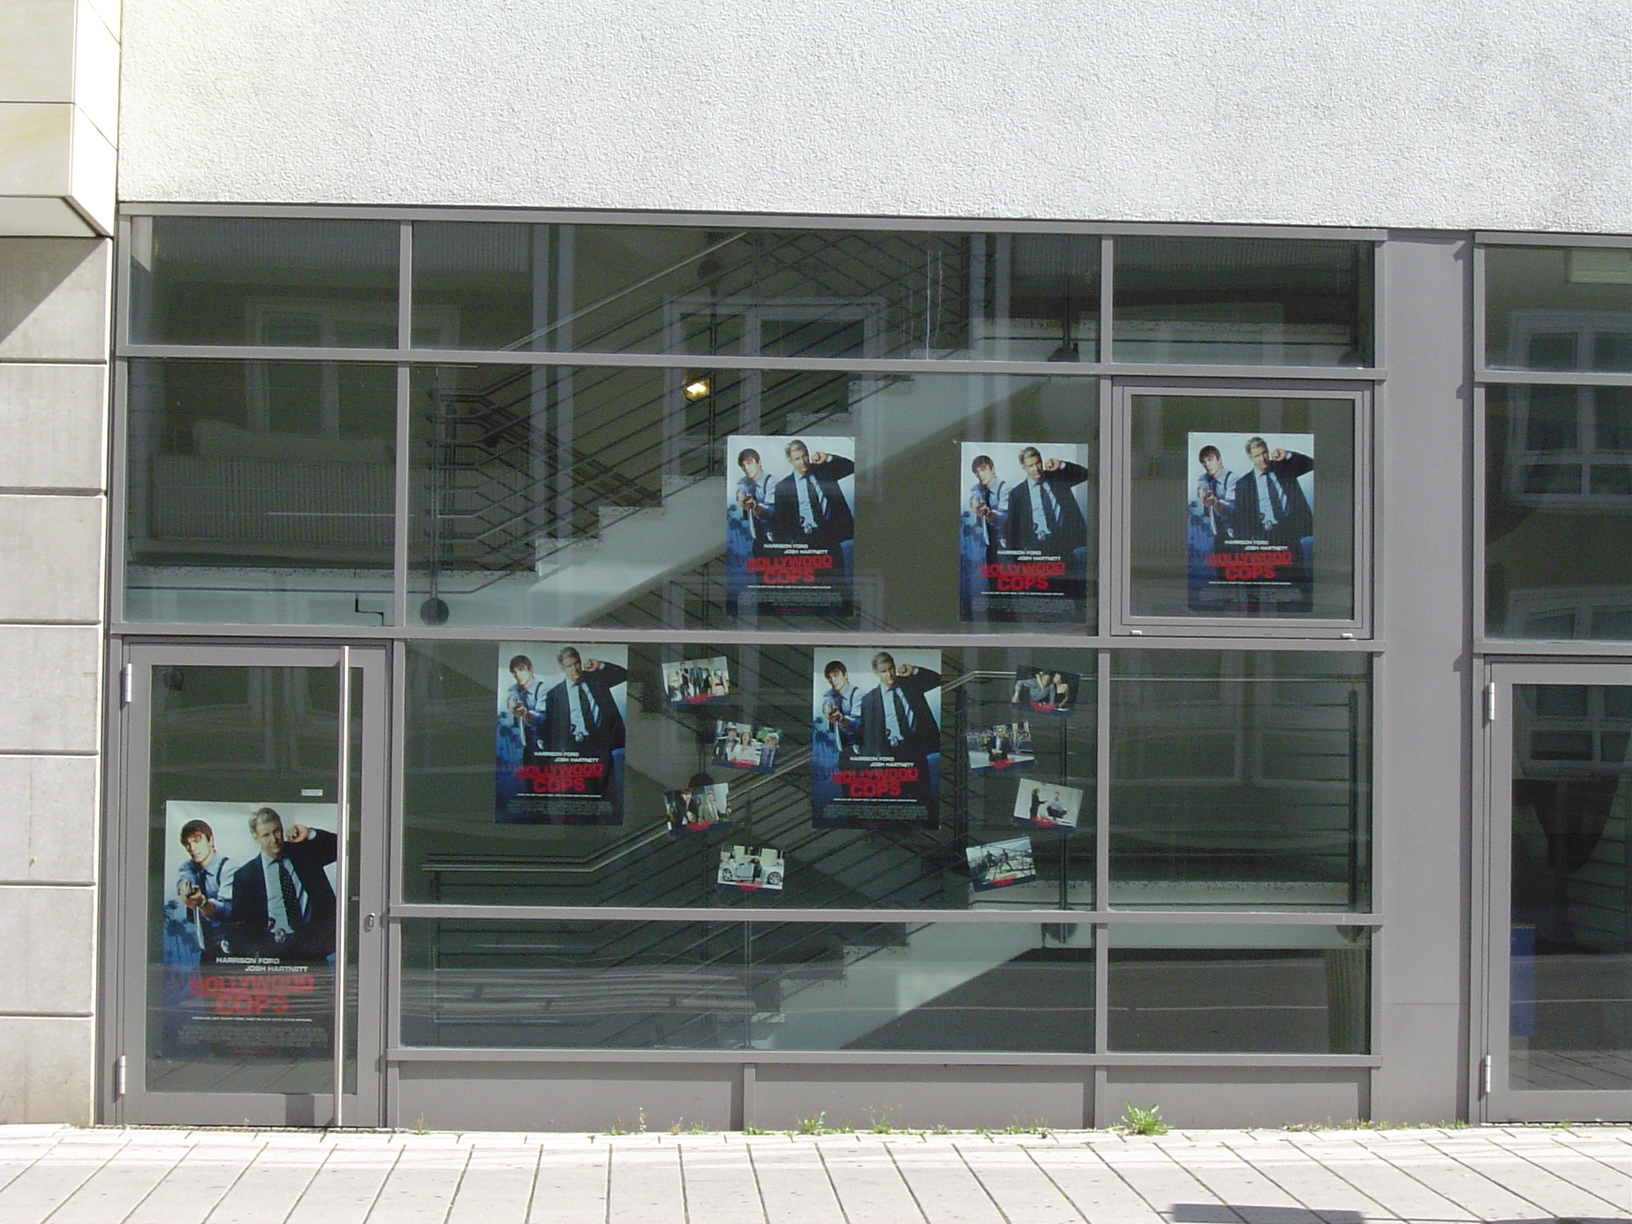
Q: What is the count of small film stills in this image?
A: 8